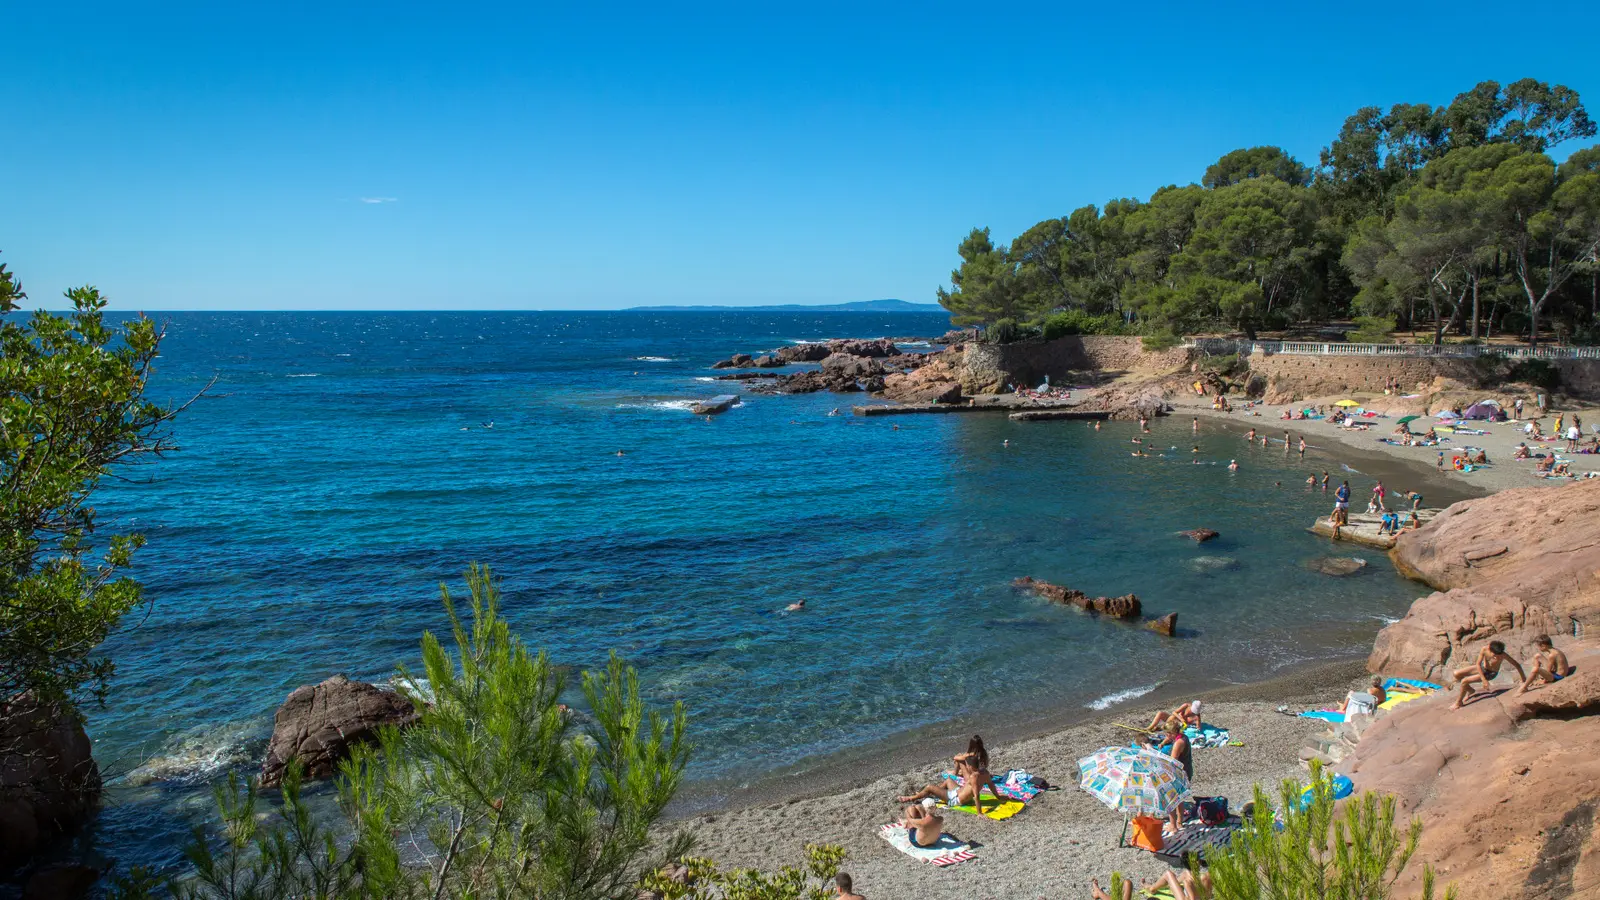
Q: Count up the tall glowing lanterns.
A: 0